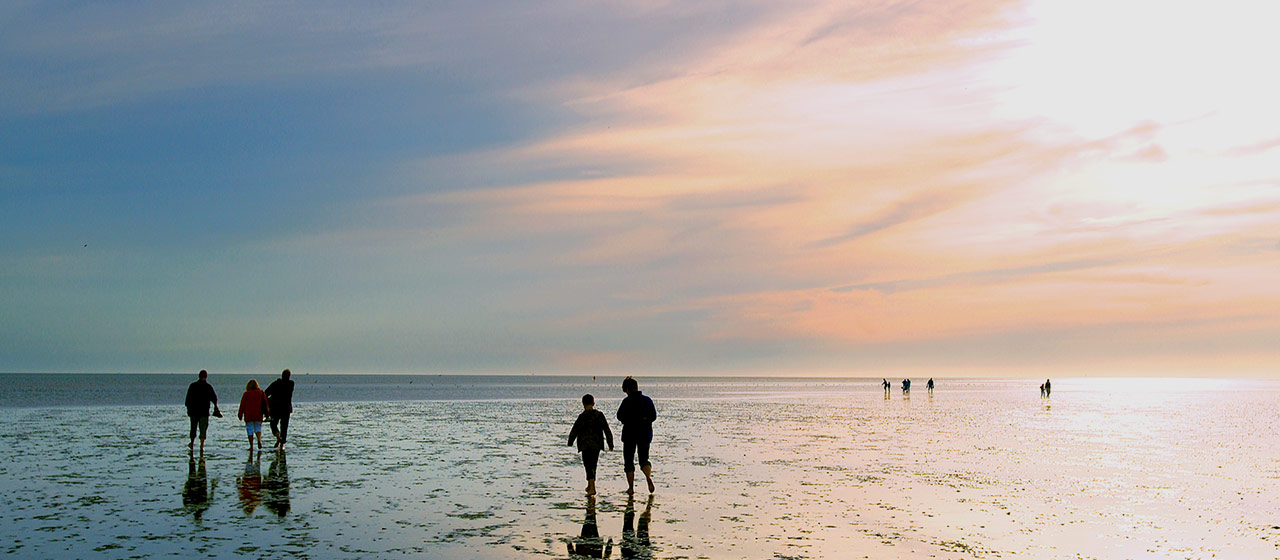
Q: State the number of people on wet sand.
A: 12